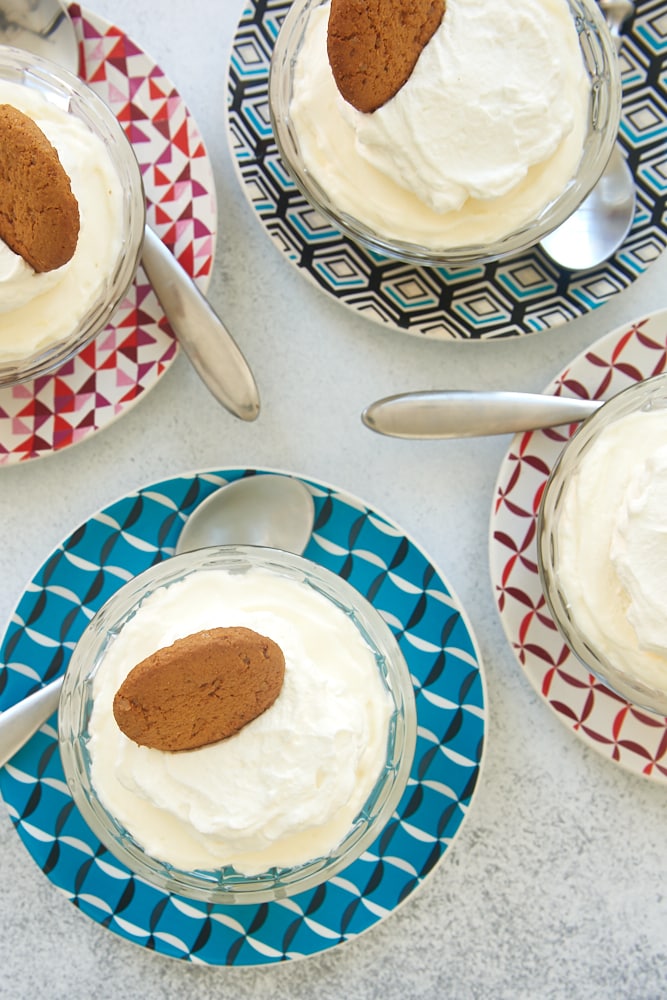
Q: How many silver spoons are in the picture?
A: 4